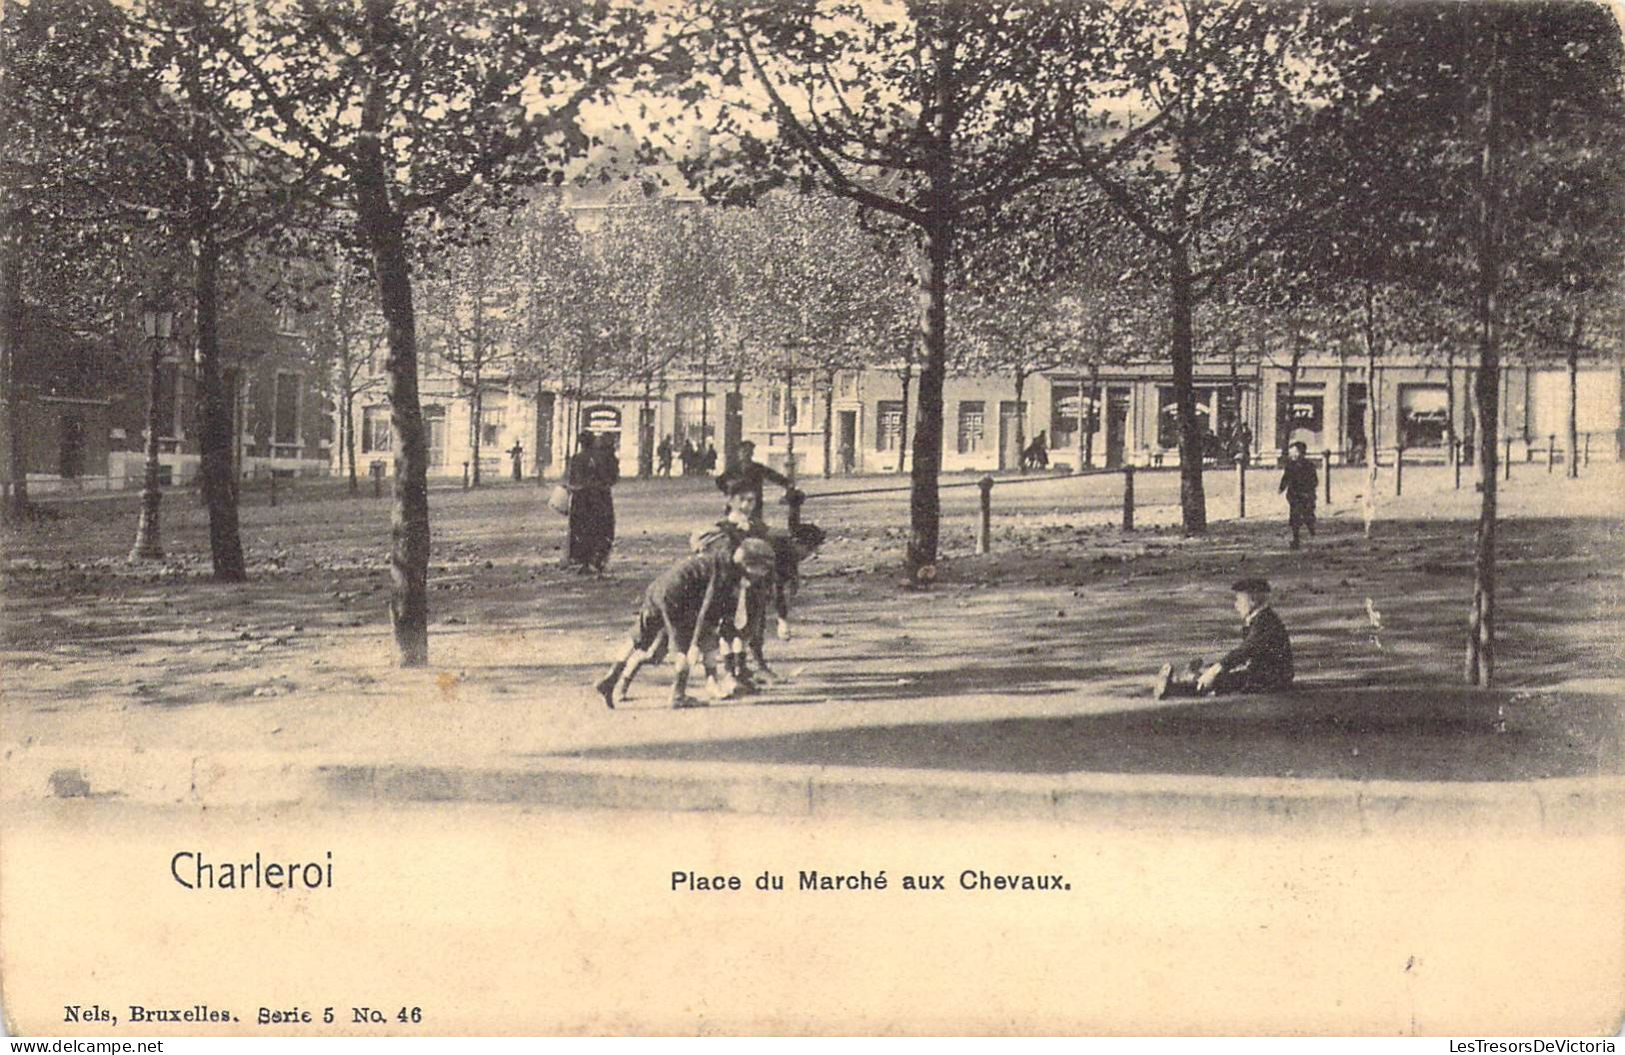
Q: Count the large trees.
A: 5